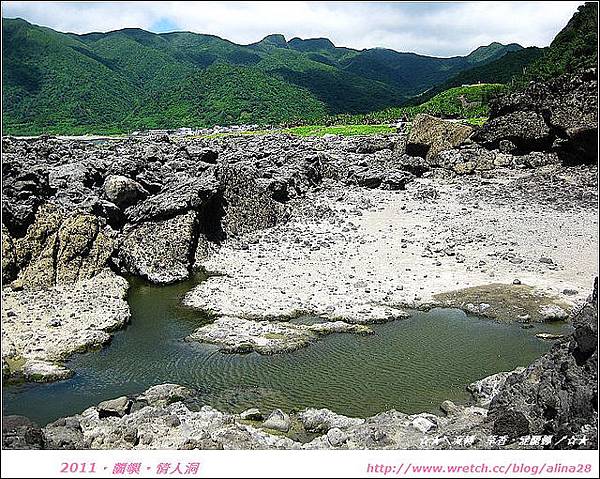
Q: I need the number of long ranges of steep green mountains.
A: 1